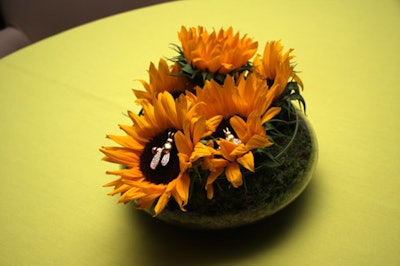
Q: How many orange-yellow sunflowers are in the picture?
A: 5